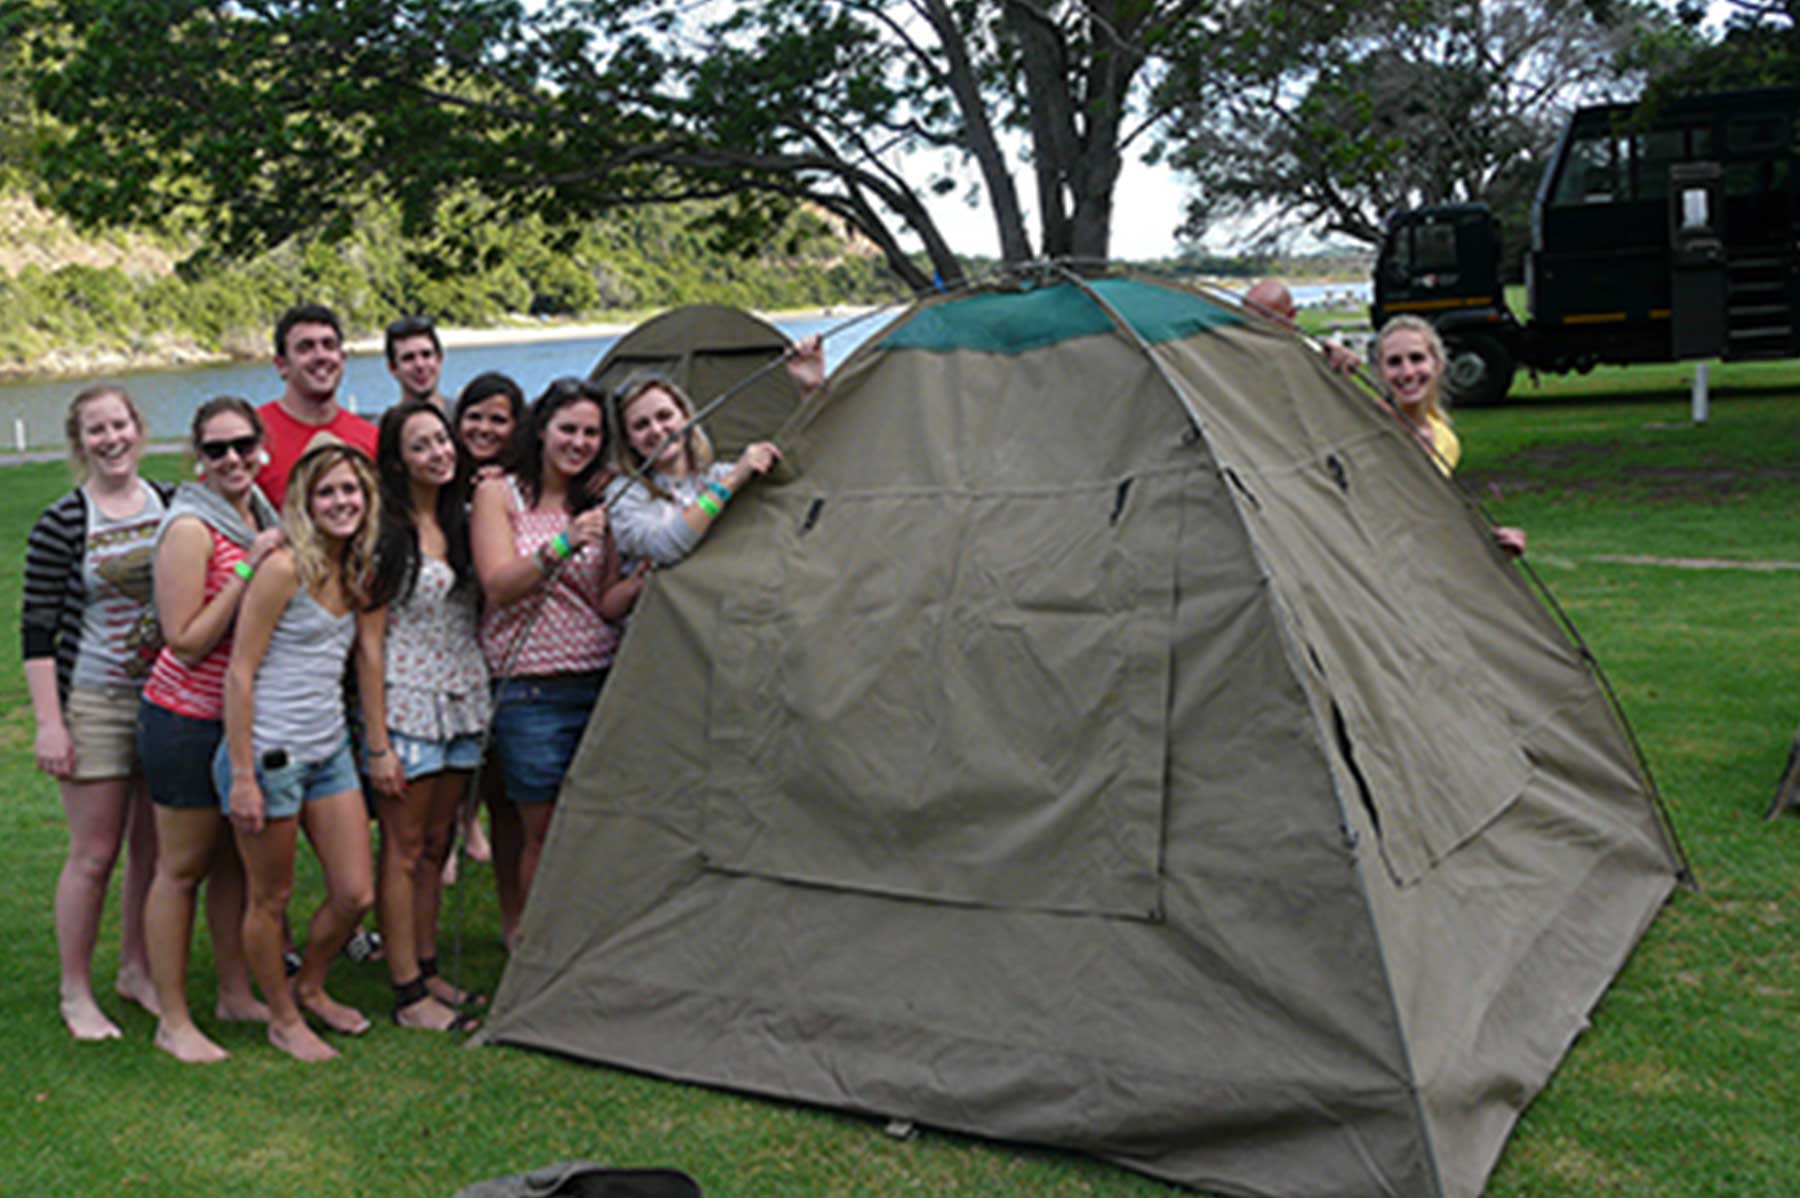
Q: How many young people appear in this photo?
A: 10